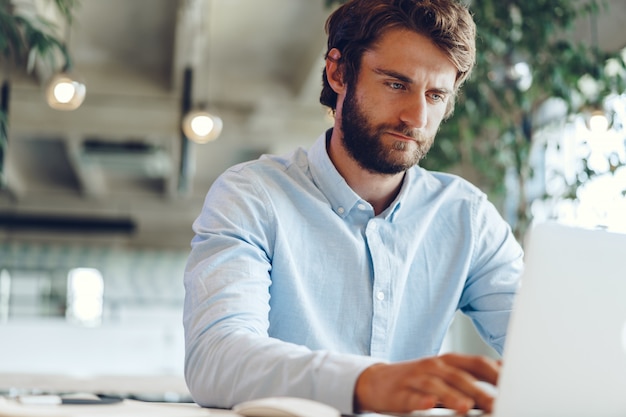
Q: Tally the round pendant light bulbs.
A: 2